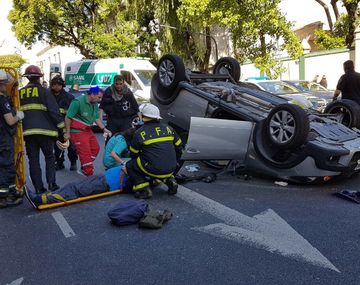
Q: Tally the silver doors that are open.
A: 1